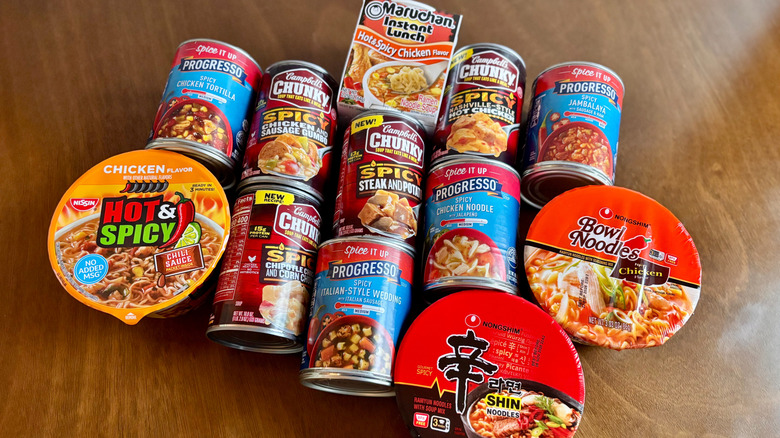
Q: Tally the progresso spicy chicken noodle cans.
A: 1